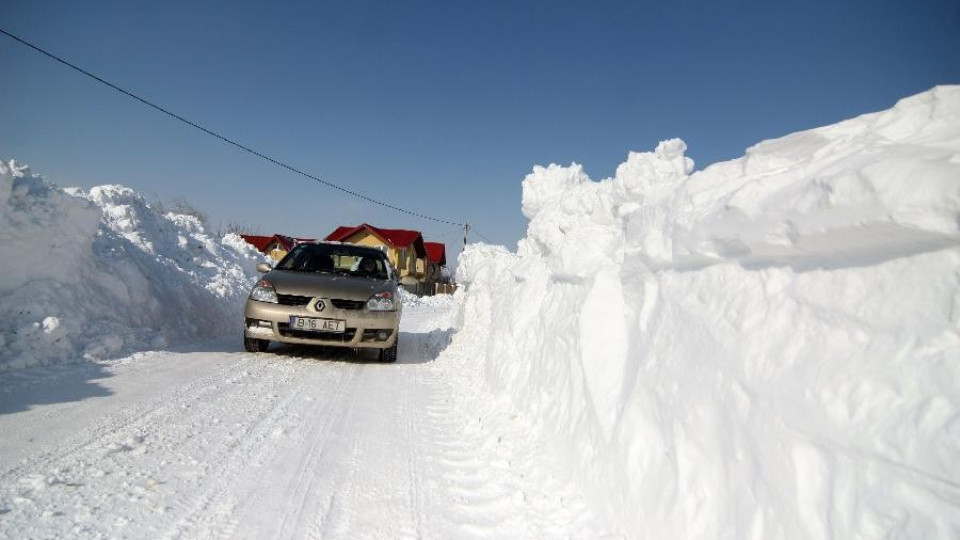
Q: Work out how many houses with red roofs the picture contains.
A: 3